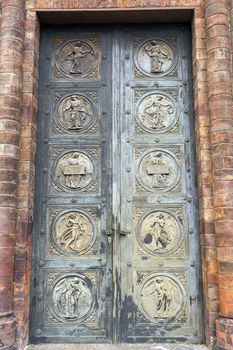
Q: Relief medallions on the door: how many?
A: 10